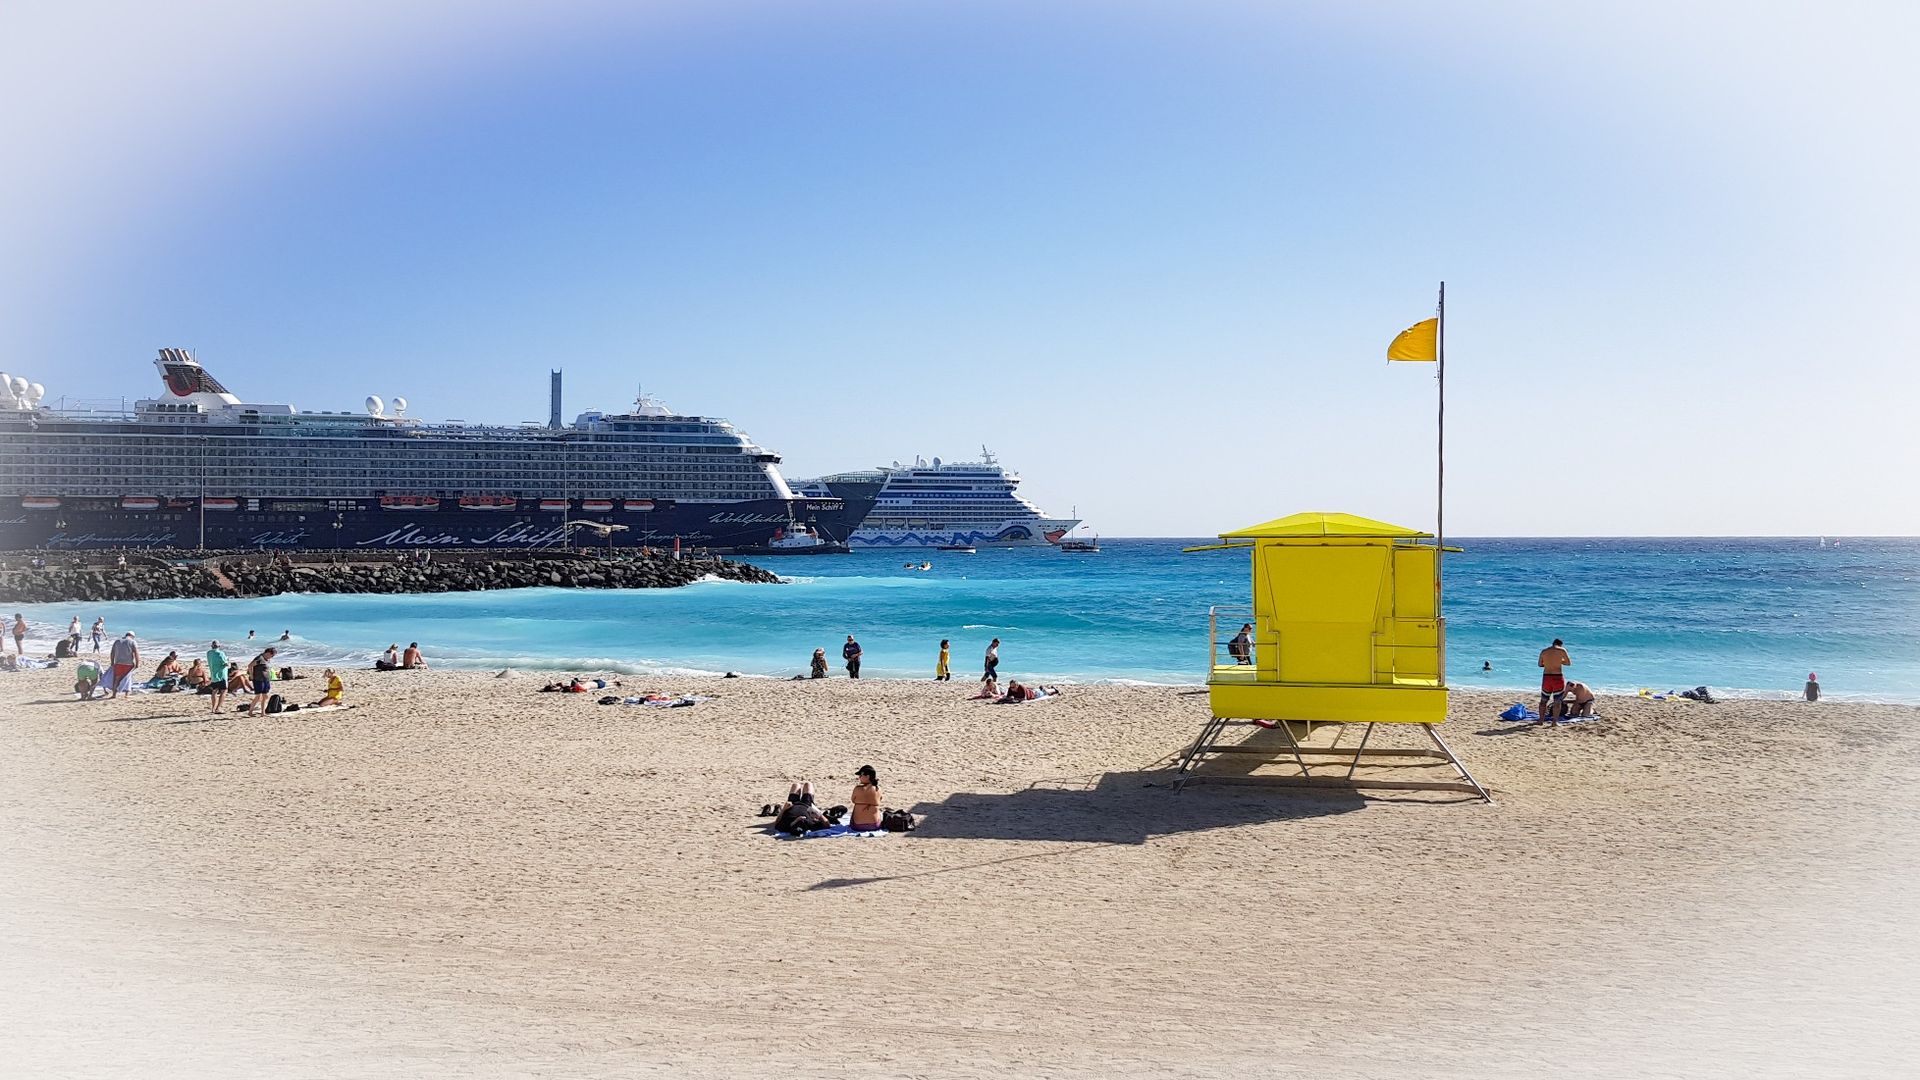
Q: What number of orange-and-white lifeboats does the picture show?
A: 8